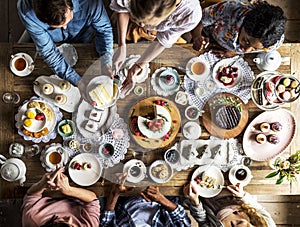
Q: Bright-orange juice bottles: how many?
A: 0